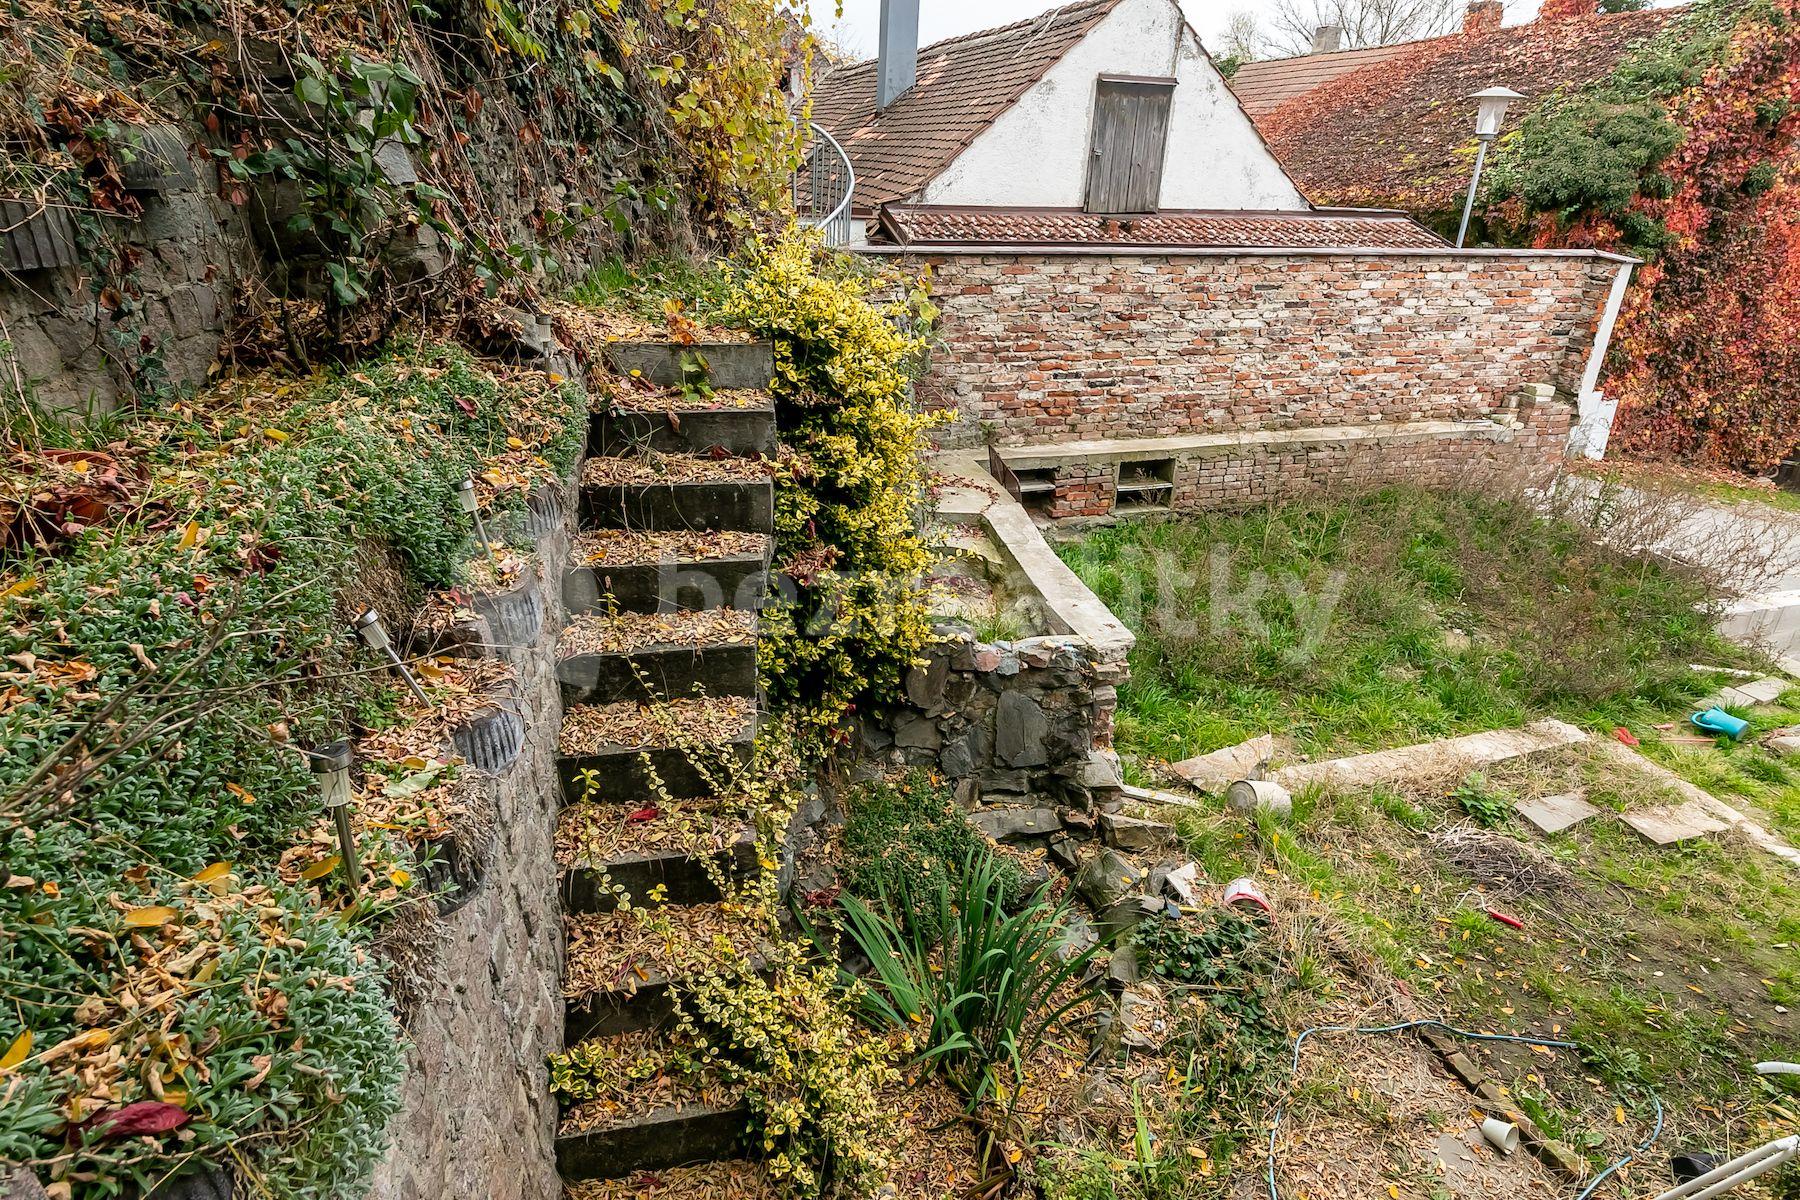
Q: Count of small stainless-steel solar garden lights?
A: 4